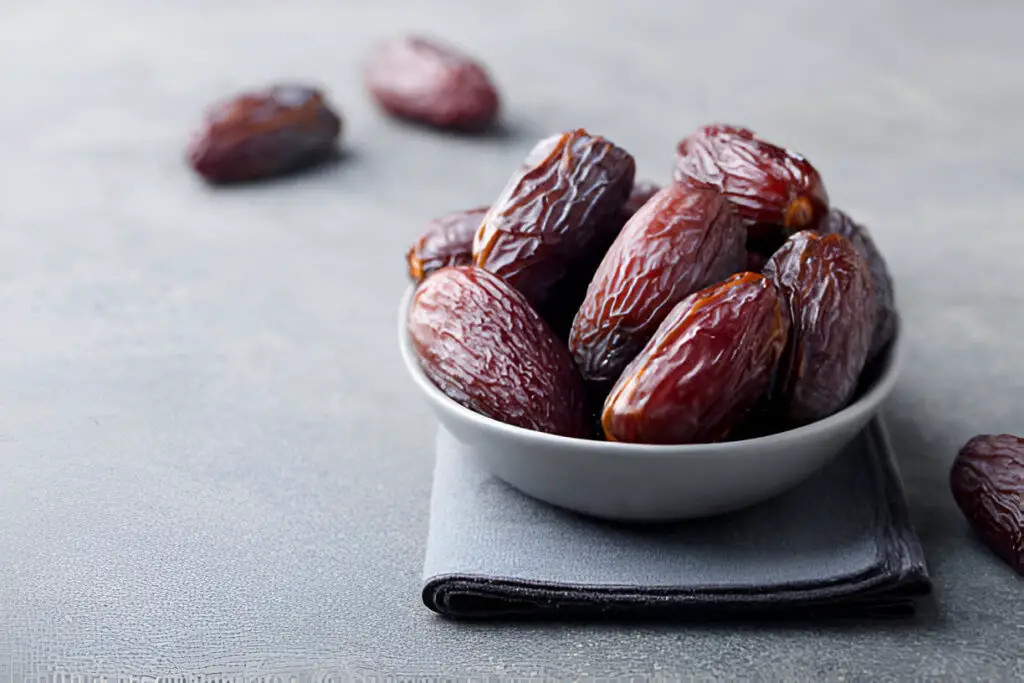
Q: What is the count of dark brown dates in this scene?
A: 12